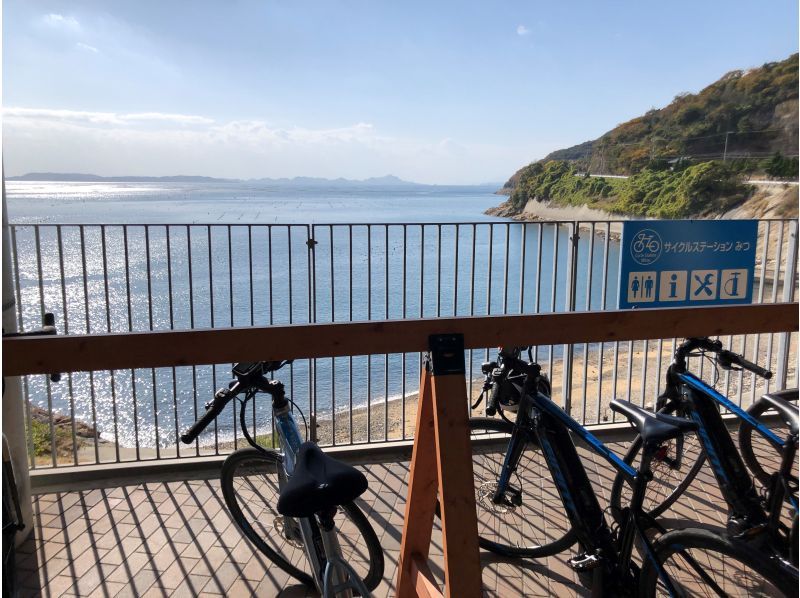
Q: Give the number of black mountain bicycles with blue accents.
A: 2